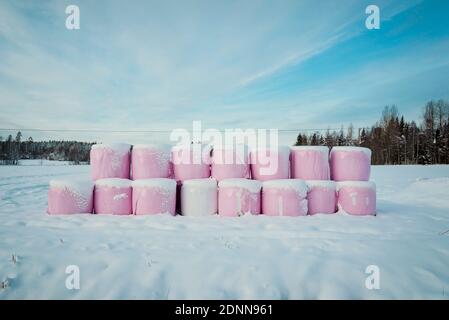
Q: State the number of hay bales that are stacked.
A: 15